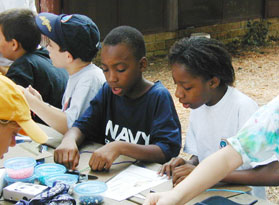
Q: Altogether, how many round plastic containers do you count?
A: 5